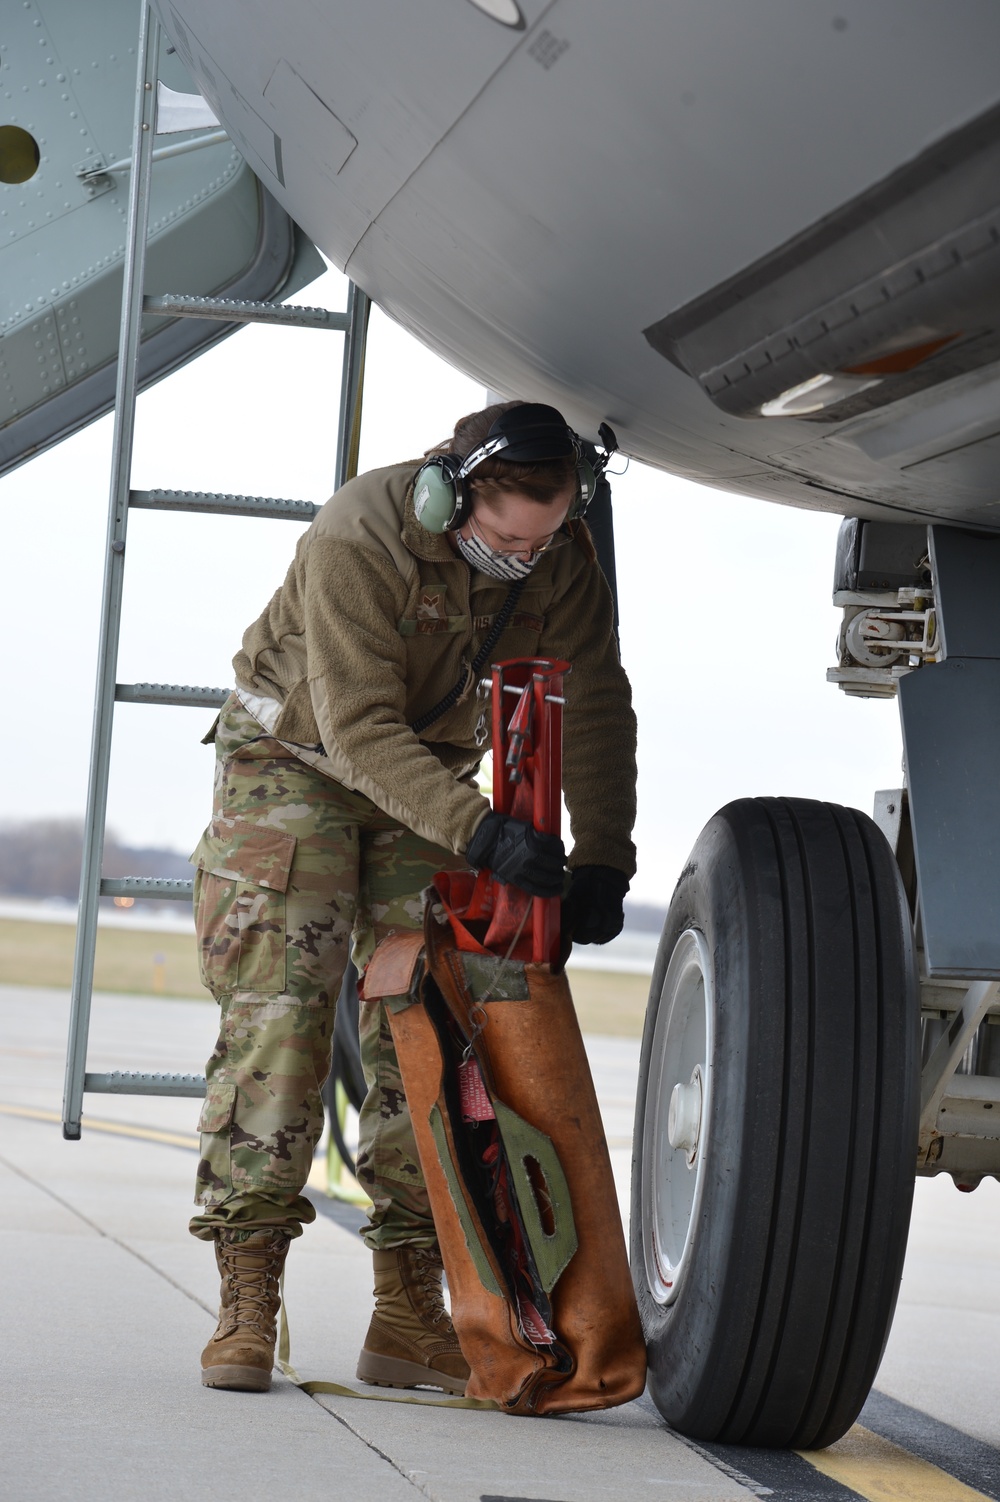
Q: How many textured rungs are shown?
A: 5